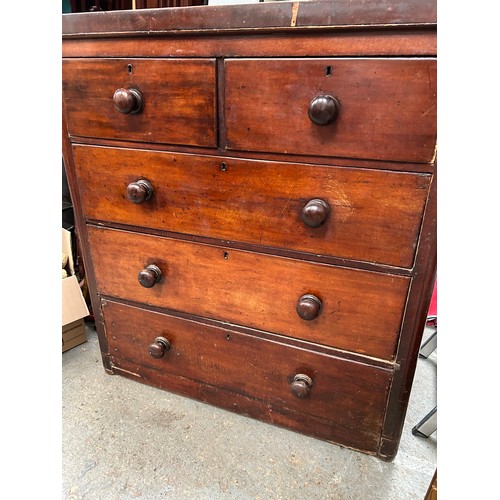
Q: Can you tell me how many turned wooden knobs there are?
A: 8